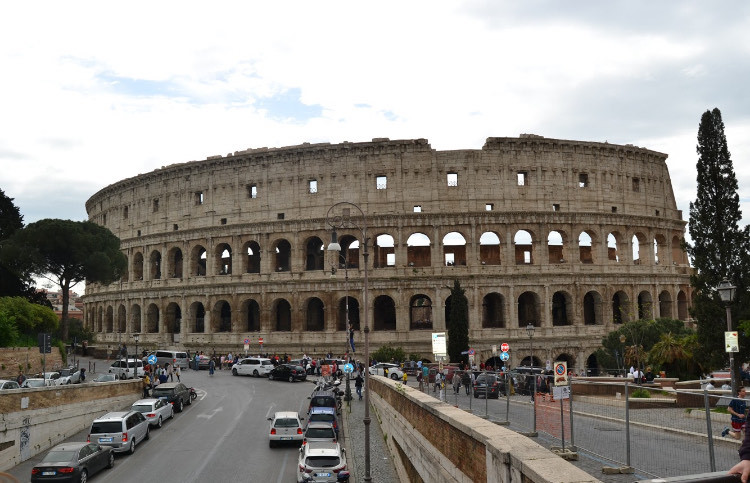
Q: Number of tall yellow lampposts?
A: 0